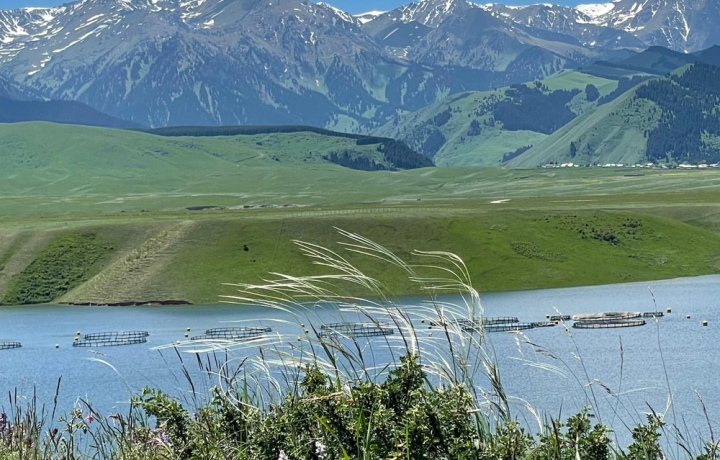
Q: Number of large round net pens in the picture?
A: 11